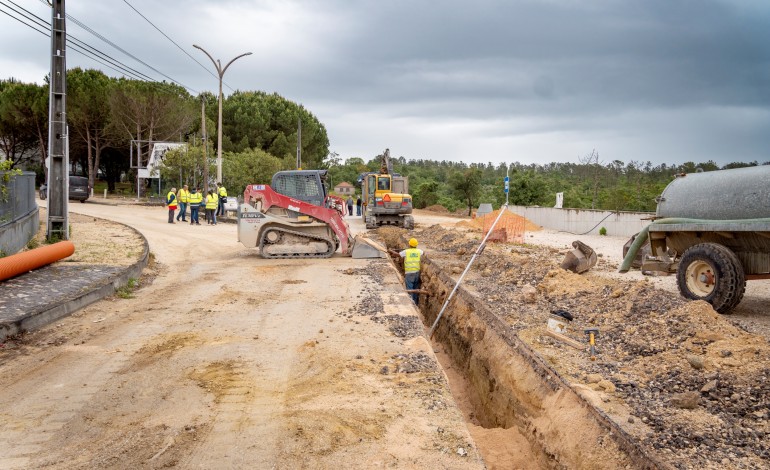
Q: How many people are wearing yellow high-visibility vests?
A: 7